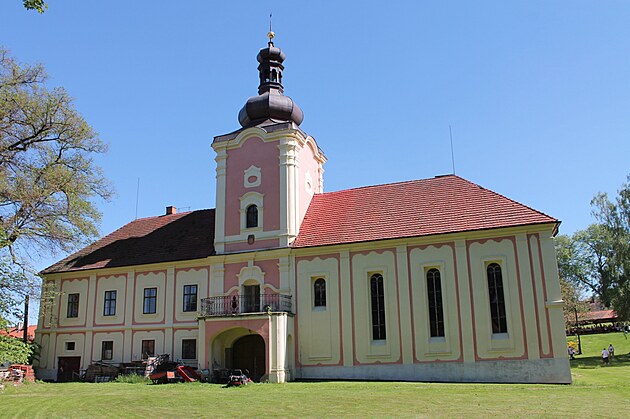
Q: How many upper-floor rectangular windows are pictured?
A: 4